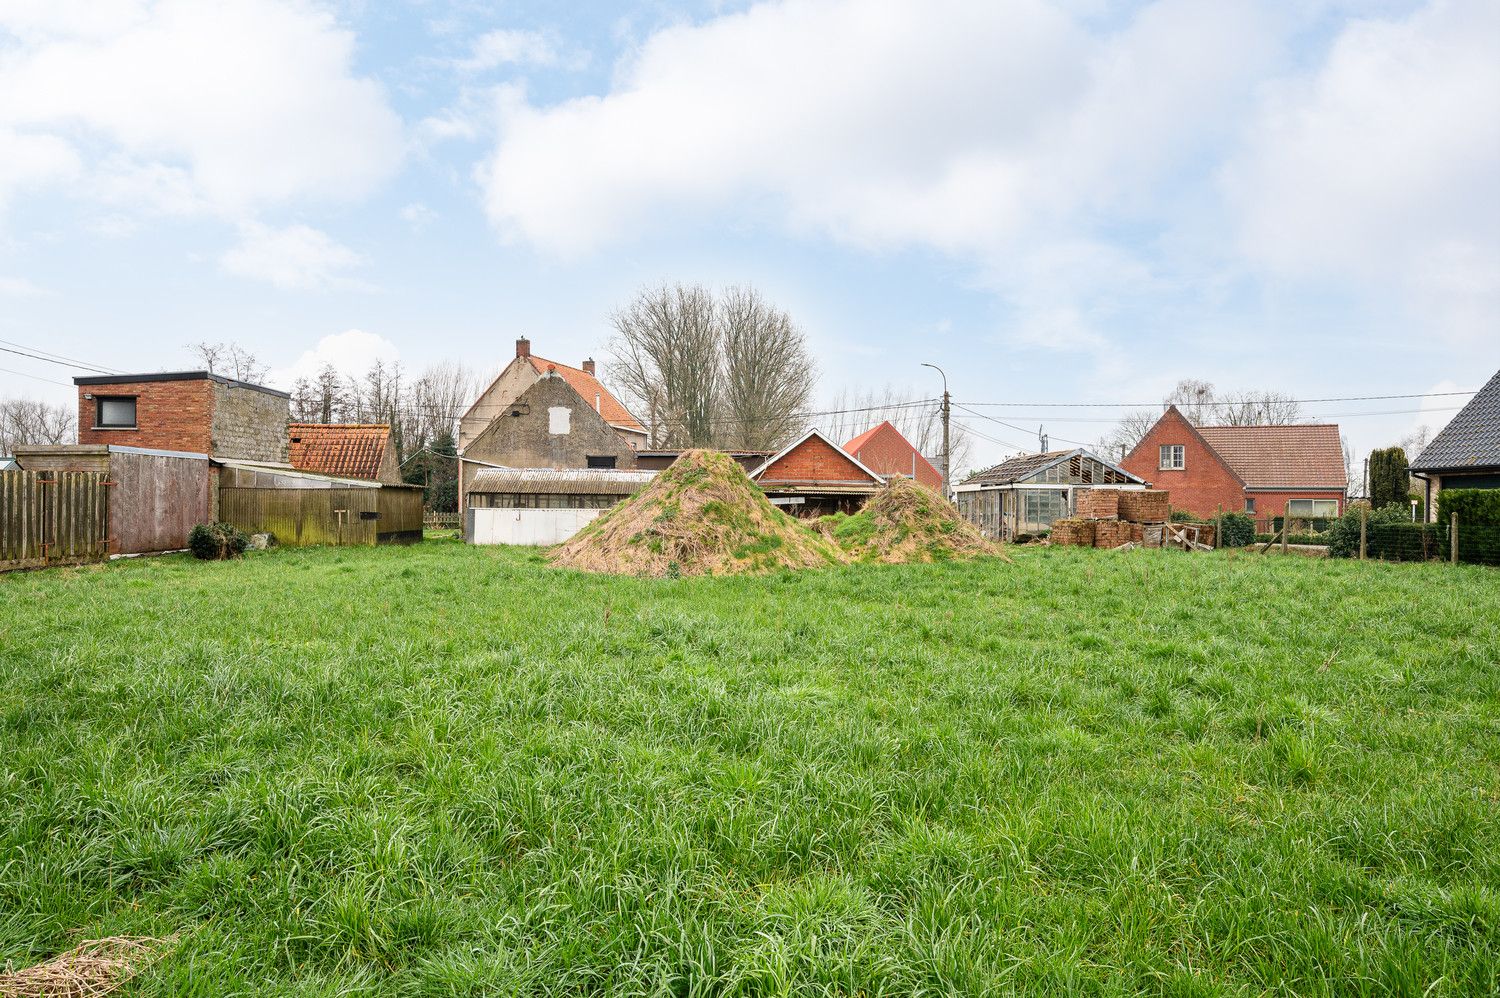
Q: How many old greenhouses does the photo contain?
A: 1